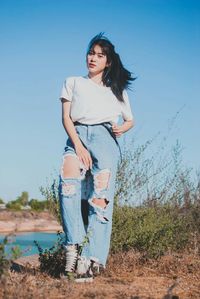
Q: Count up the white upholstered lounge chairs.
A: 0